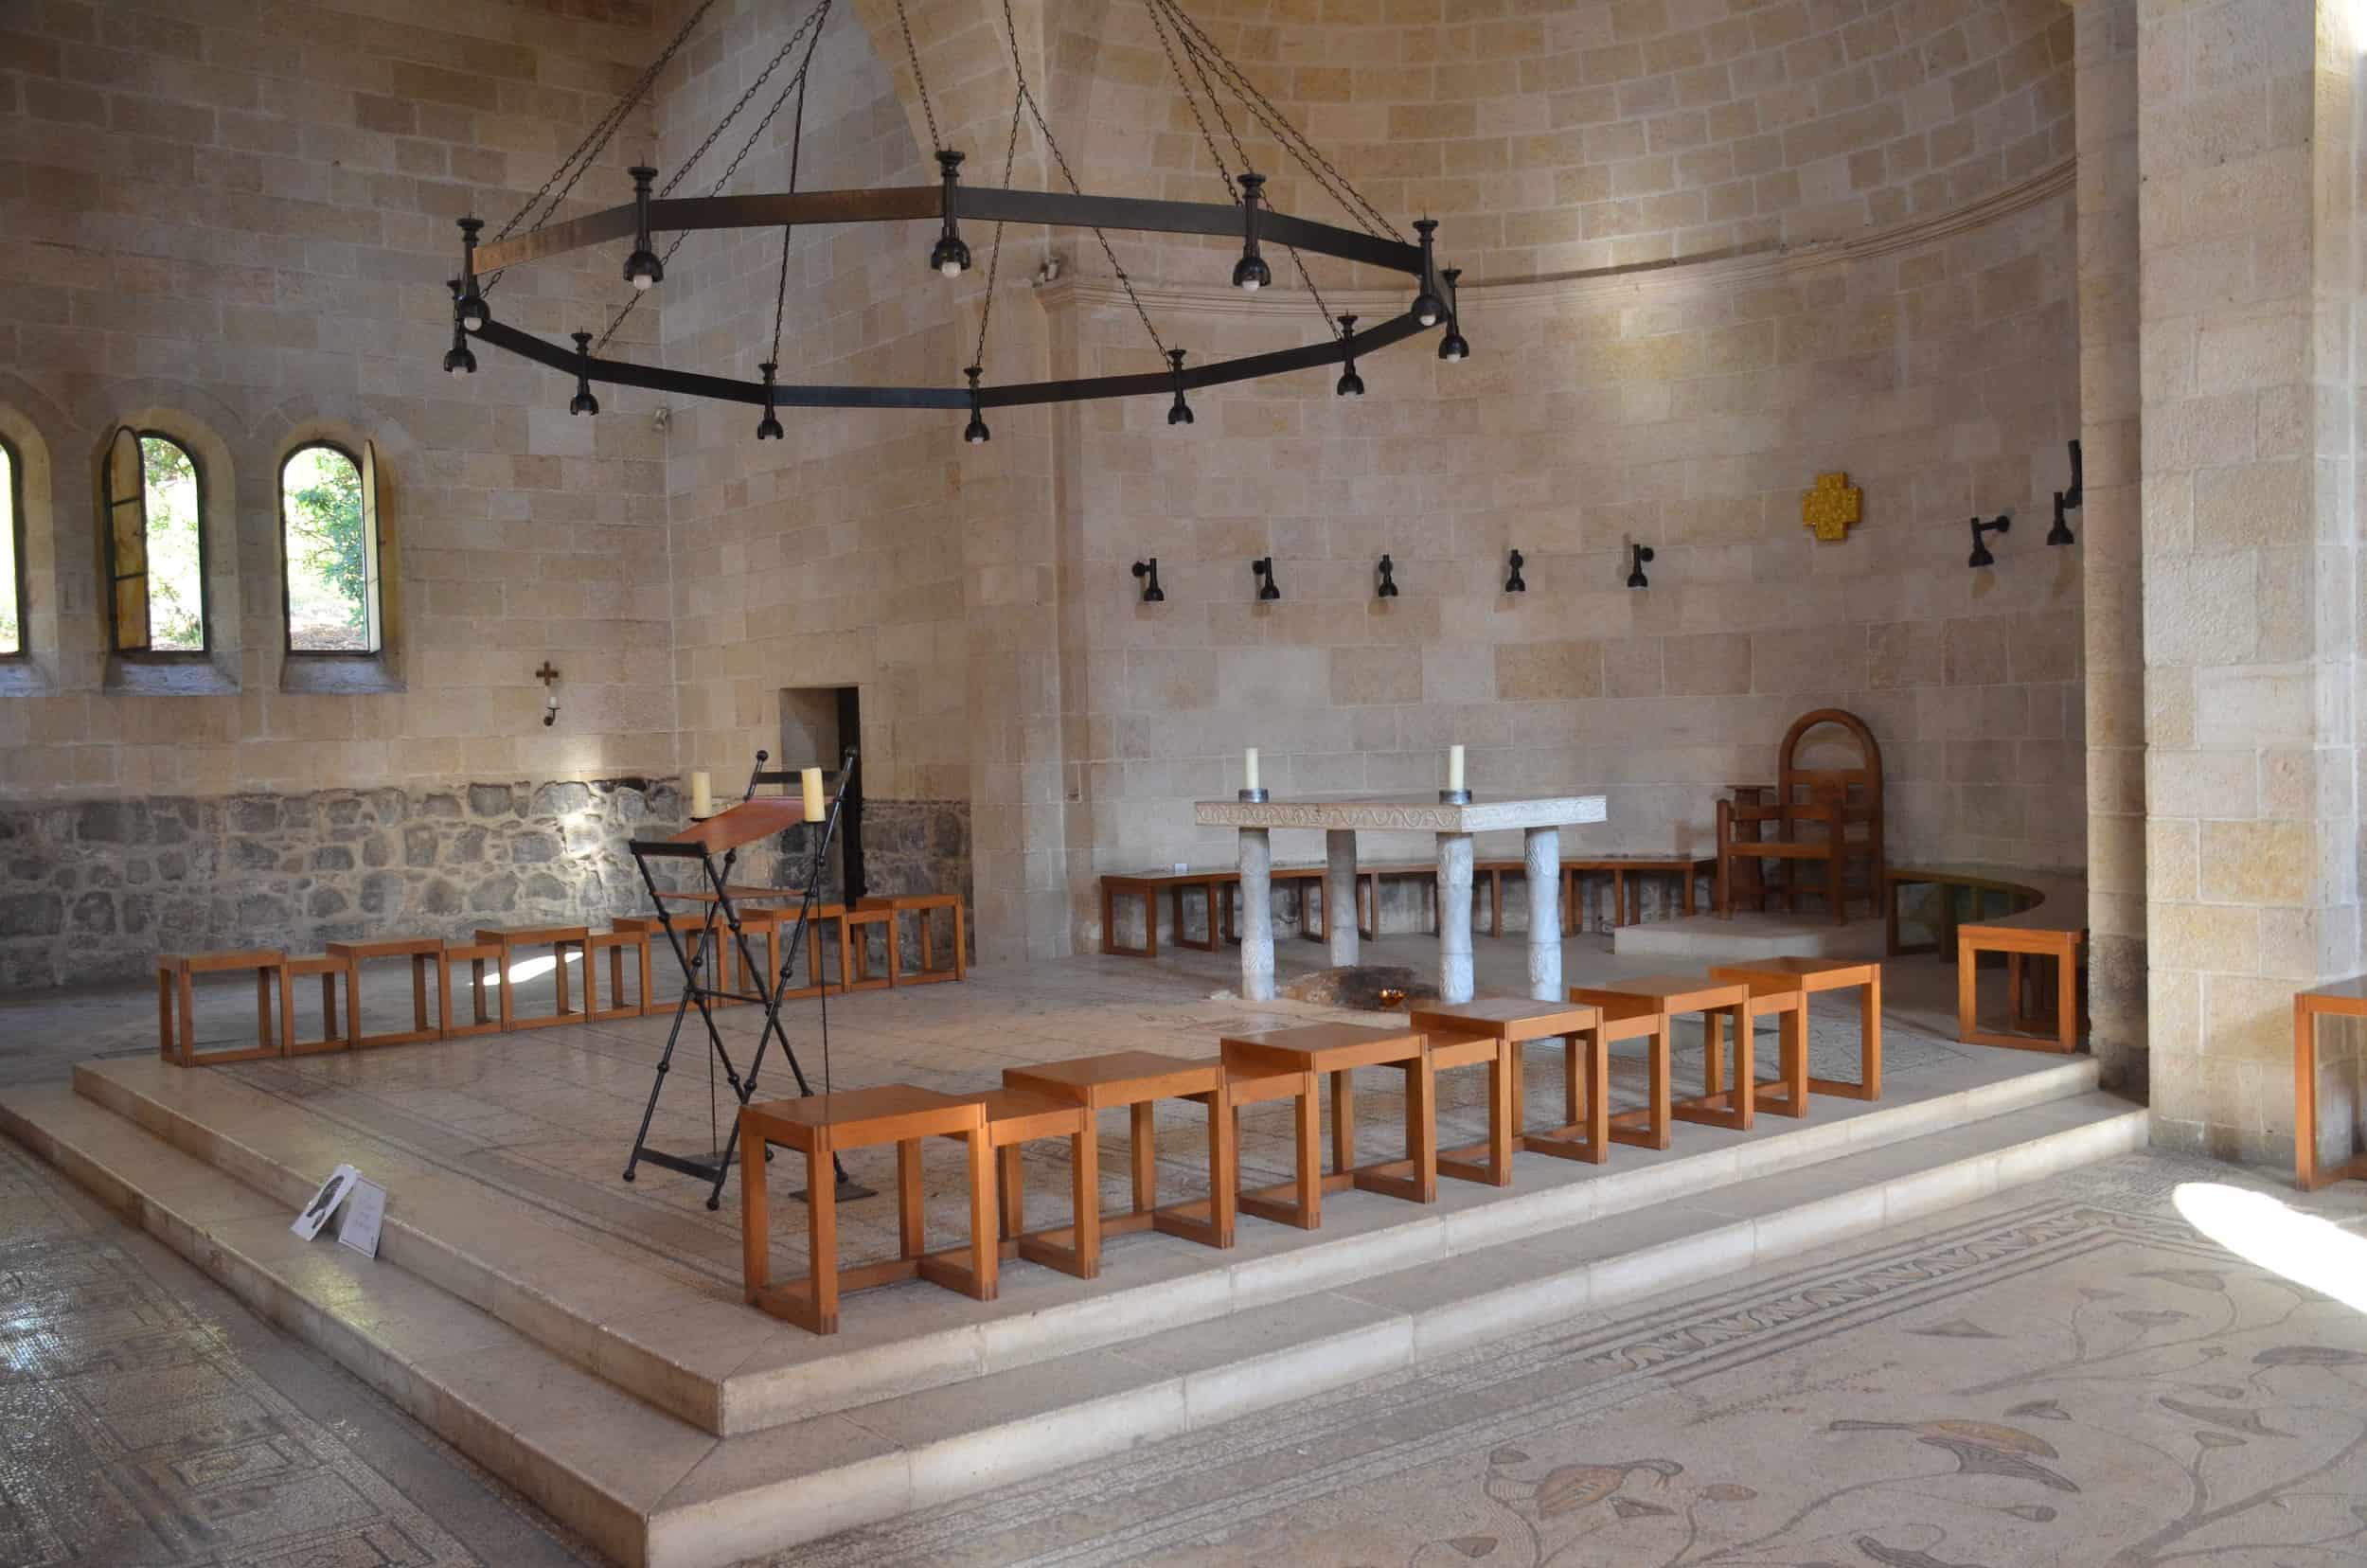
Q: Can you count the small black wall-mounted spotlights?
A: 8